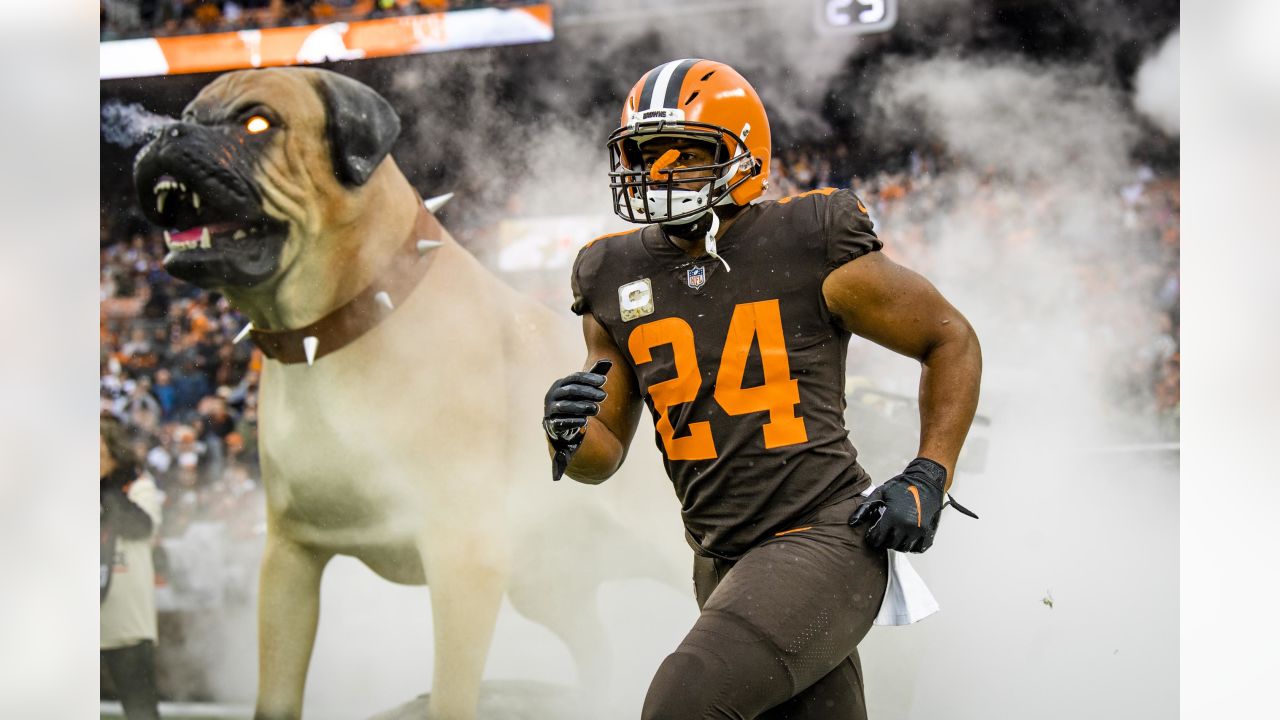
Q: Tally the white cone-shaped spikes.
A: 5